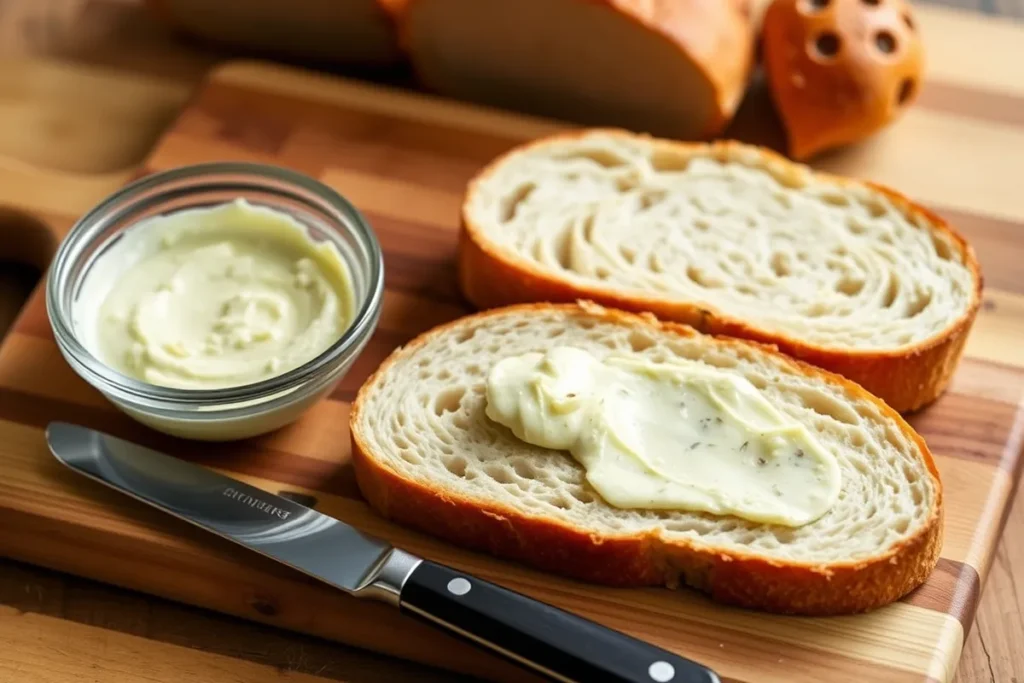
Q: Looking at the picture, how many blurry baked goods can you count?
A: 3